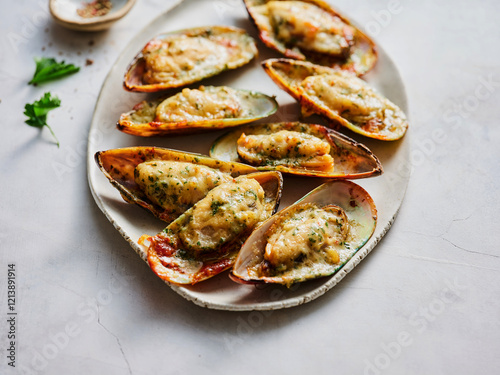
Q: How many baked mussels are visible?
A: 8